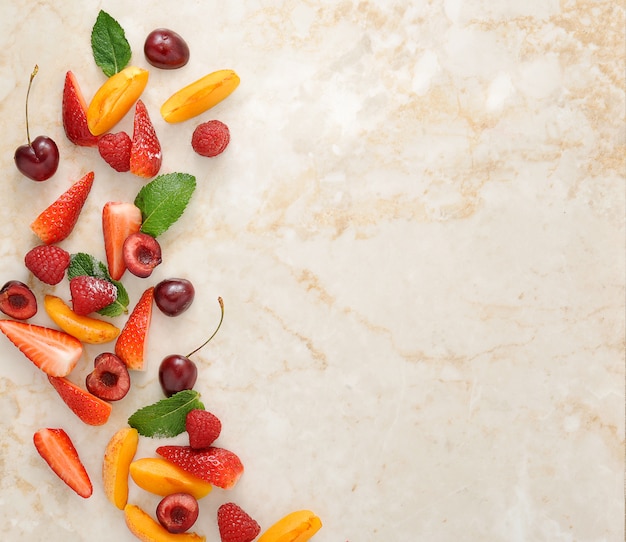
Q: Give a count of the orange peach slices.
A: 7